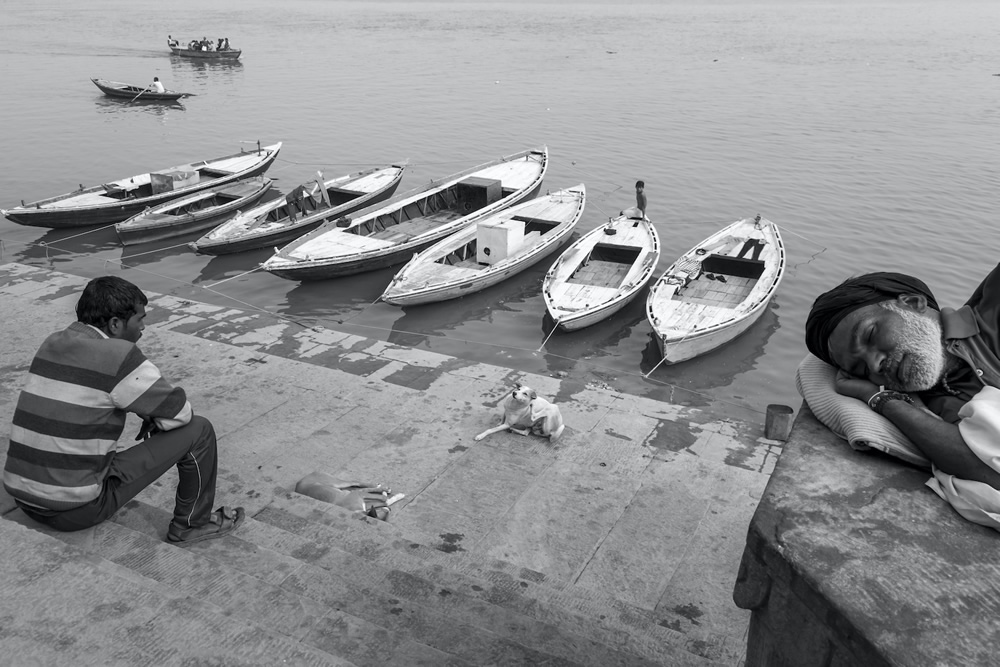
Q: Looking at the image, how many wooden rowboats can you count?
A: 9